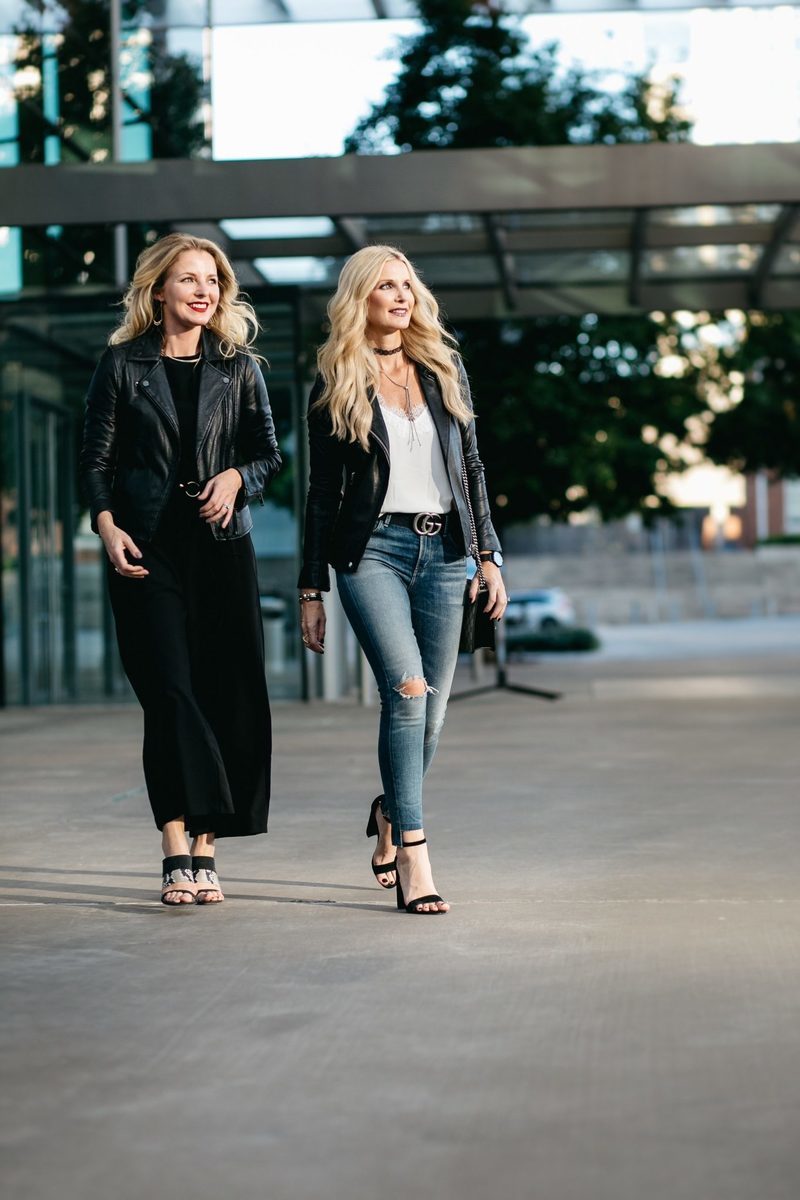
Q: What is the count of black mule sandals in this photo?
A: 2